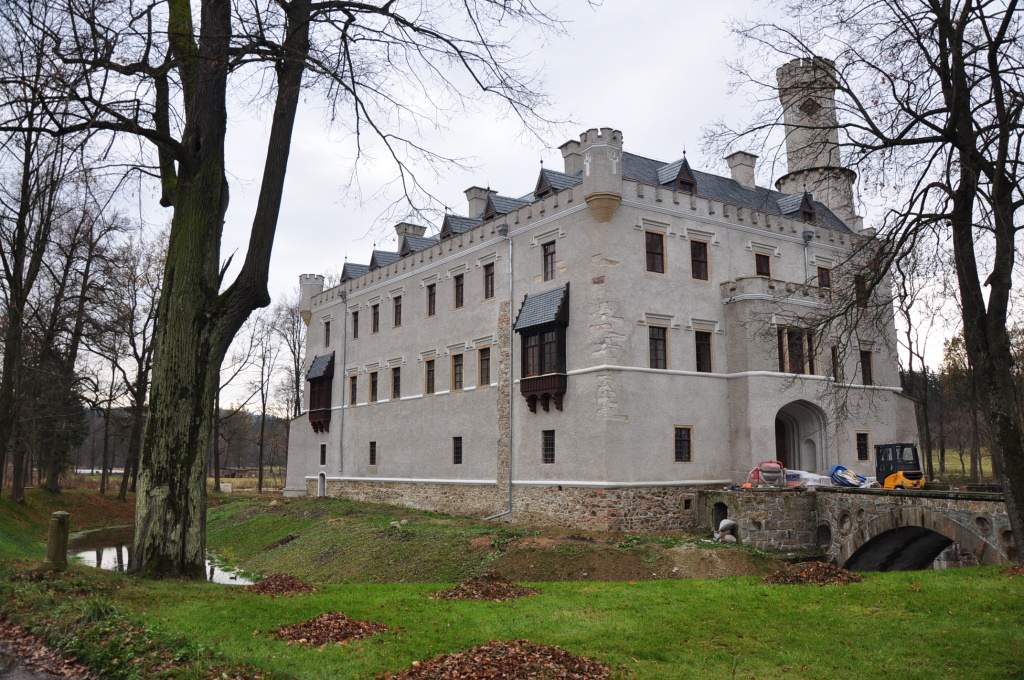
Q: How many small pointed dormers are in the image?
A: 8